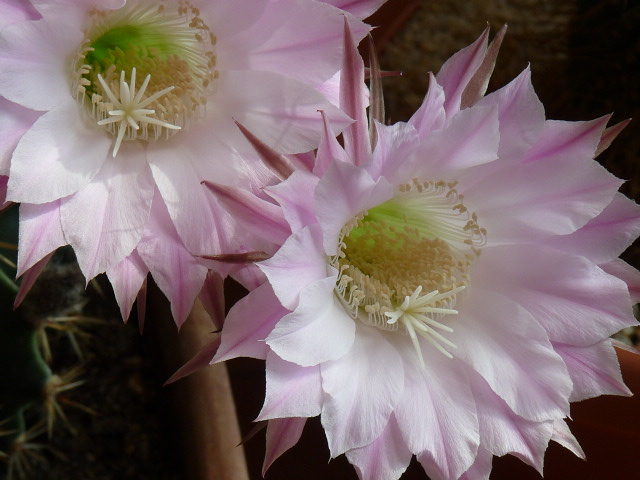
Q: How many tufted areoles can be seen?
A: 3